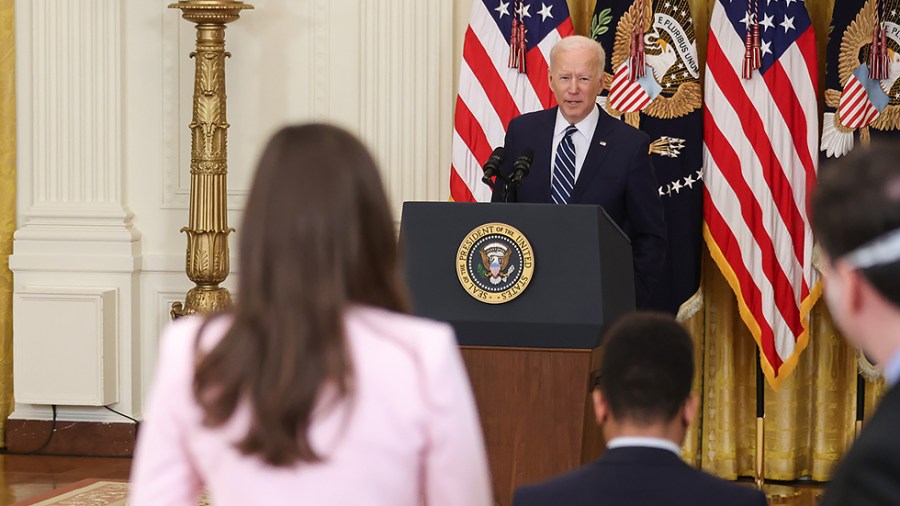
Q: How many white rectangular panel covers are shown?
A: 1